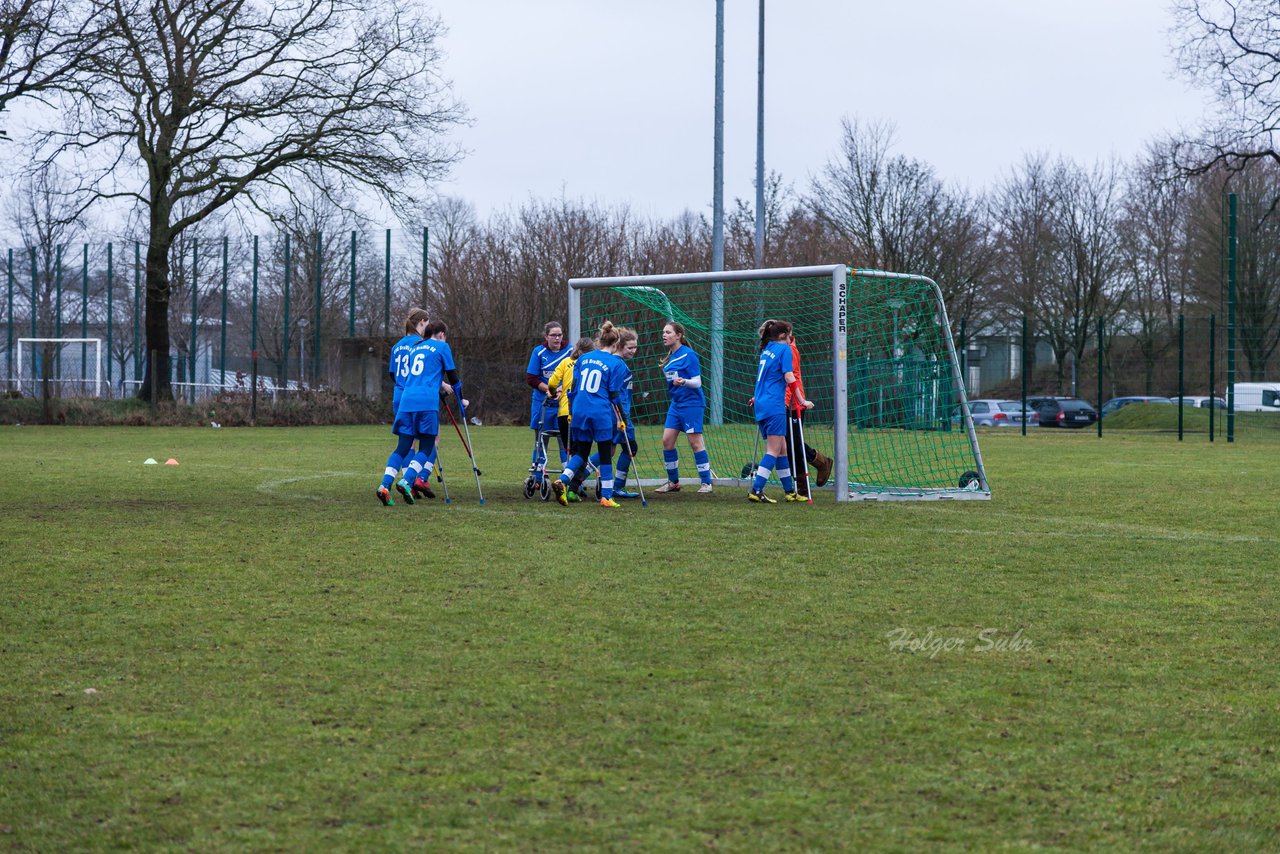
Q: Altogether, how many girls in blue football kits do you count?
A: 7